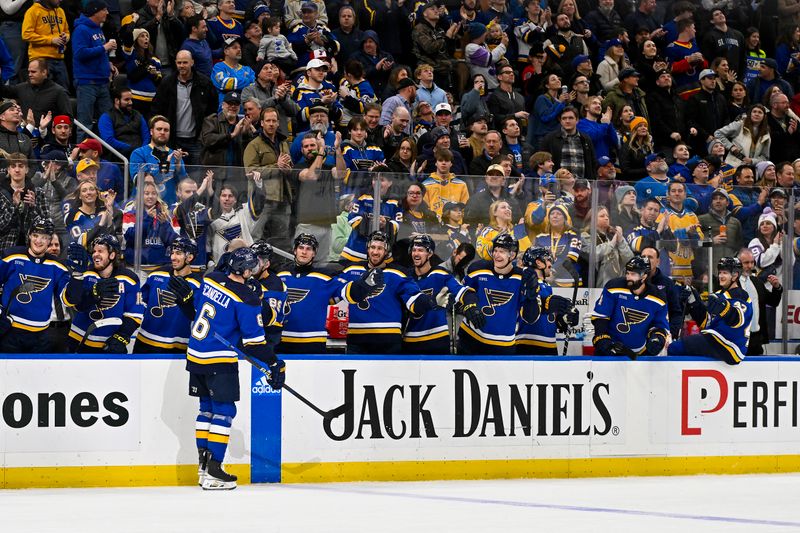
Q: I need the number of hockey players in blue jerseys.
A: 12